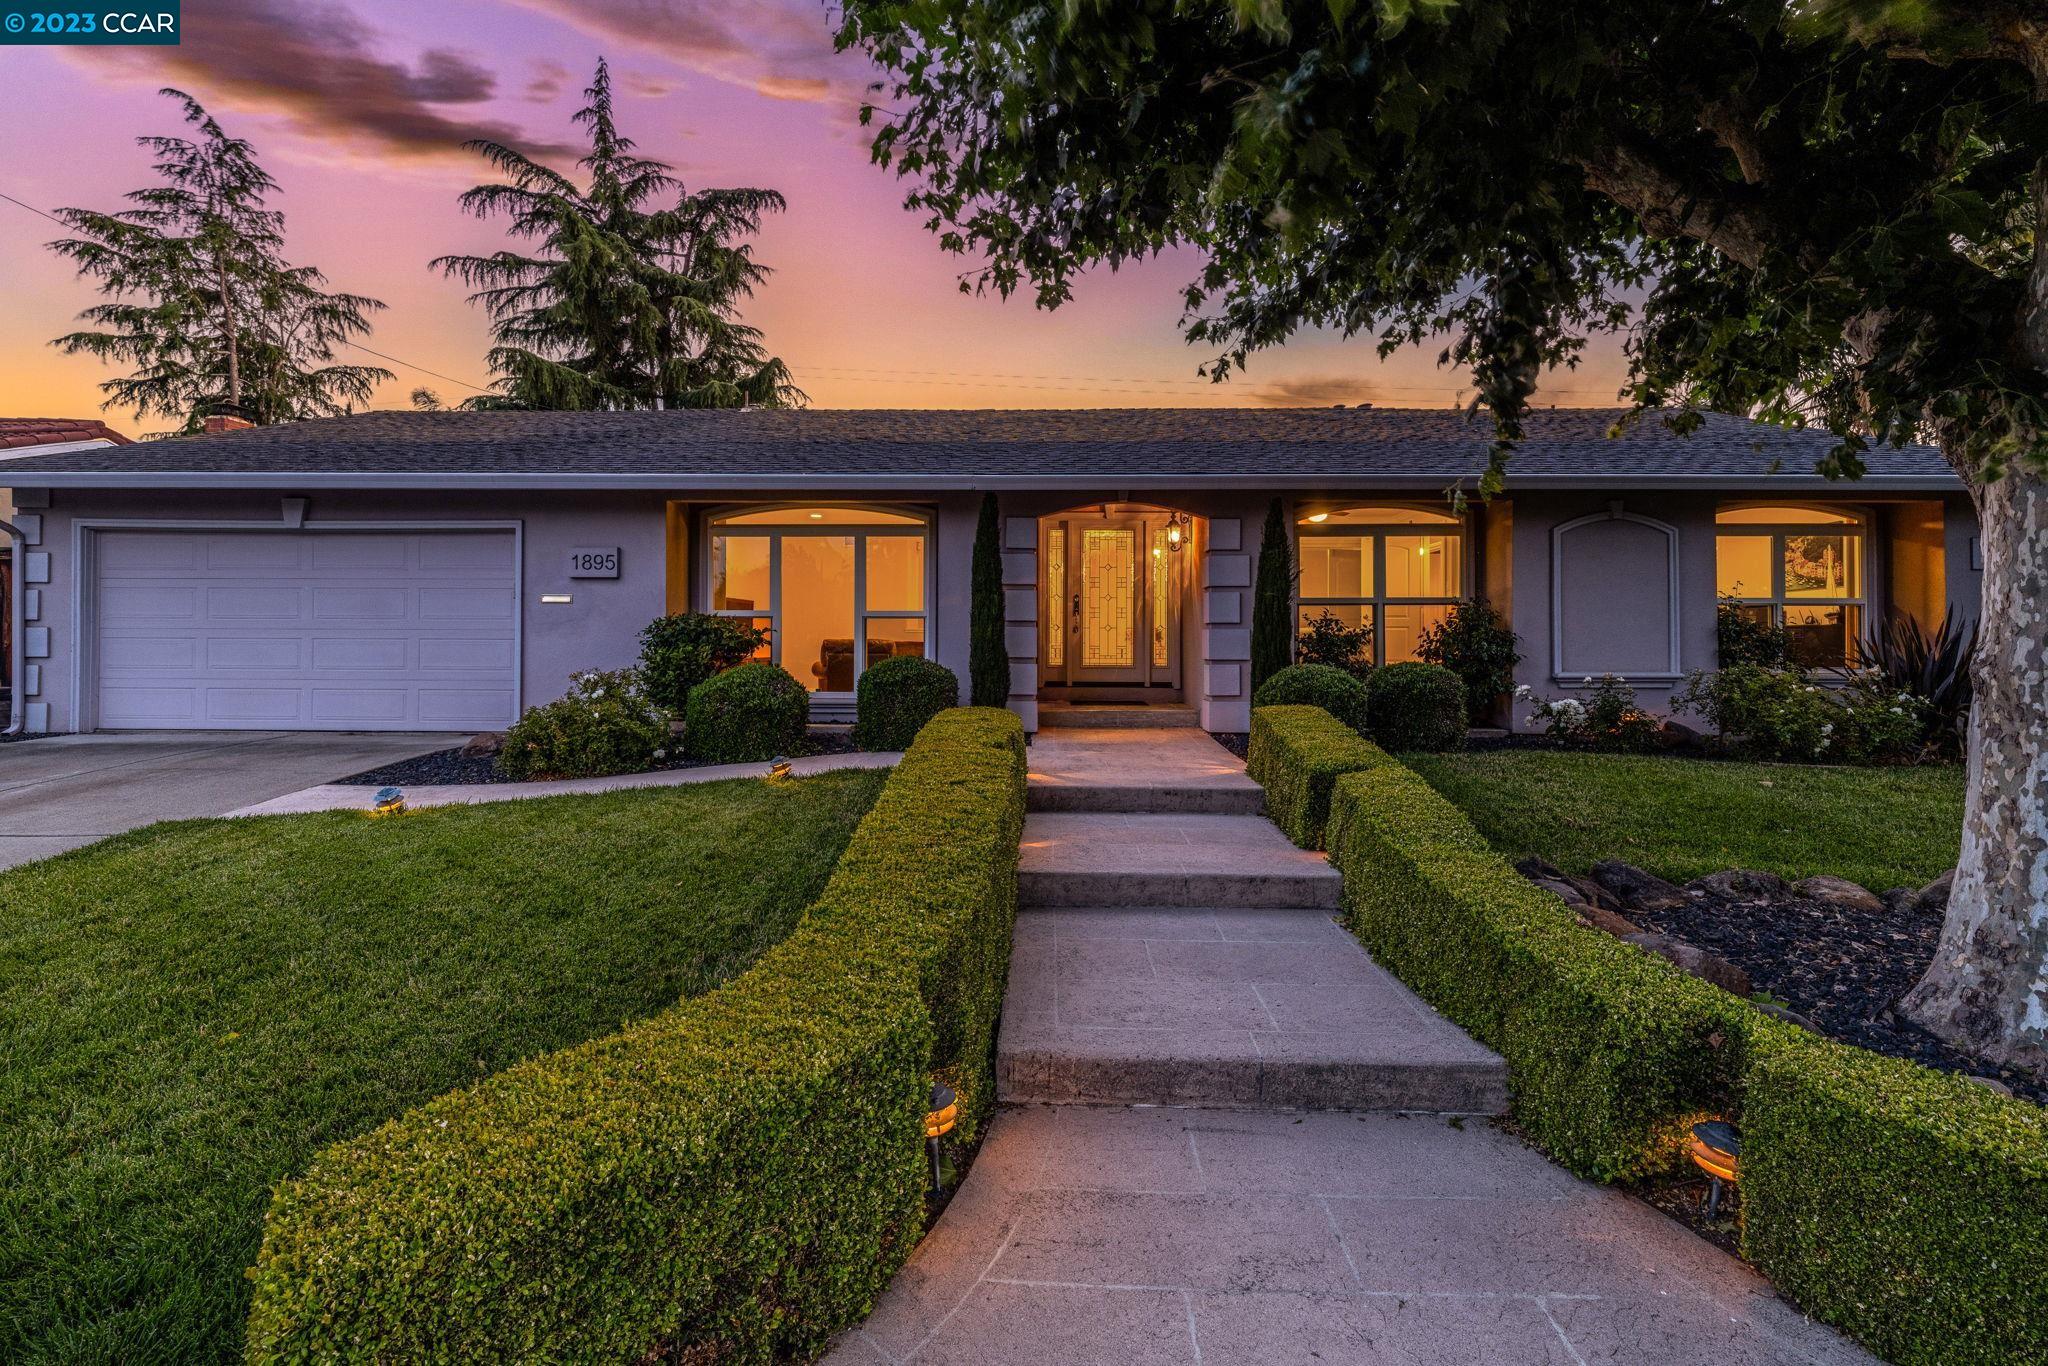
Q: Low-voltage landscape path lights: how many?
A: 4